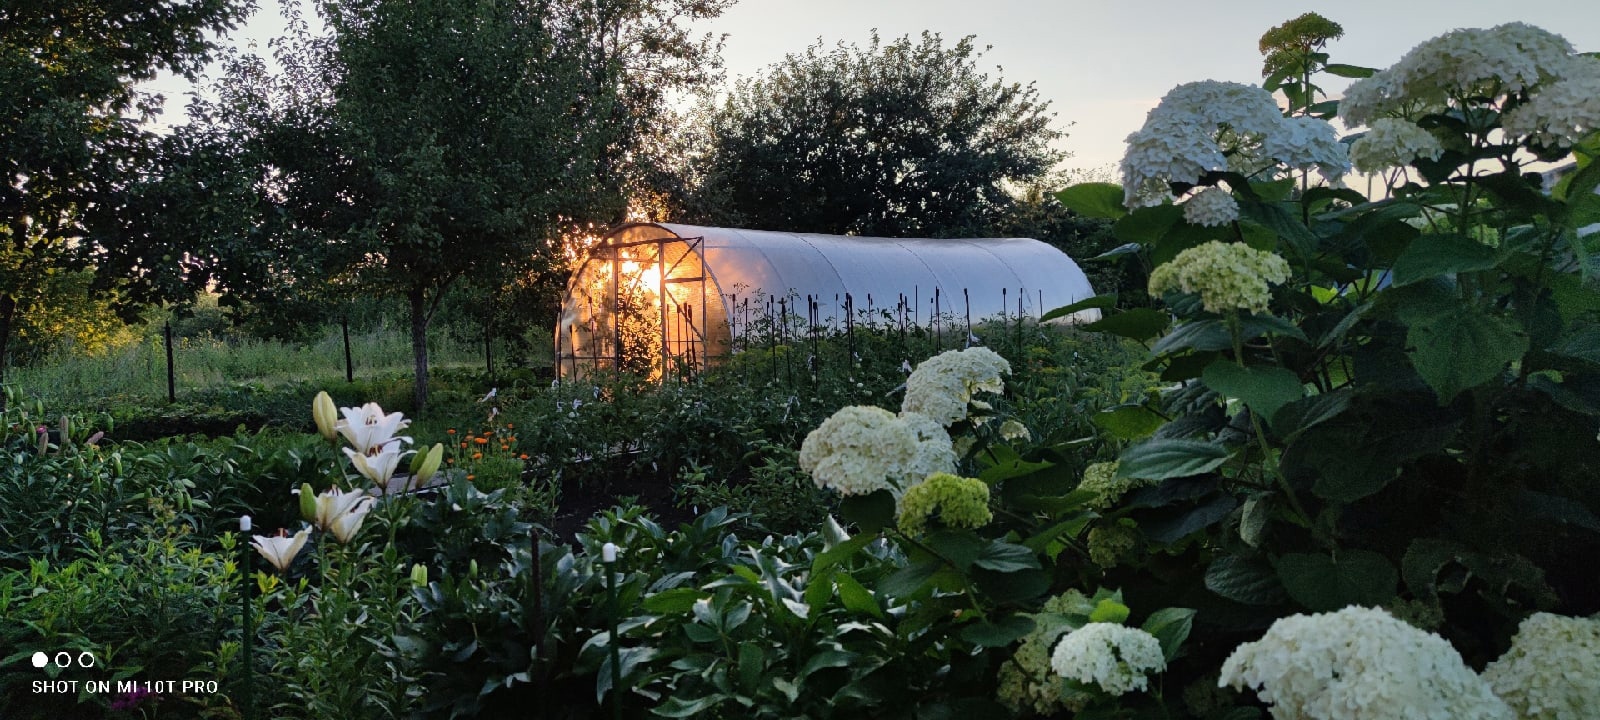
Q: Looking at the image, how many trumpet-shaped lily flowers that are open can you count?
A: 5